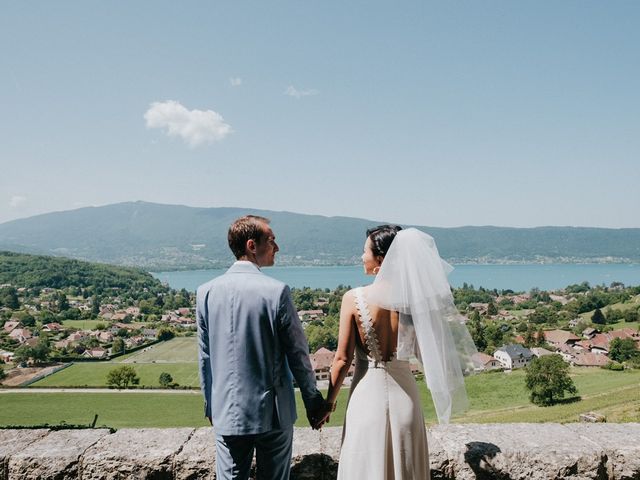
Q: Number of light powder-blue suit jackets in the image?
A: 1